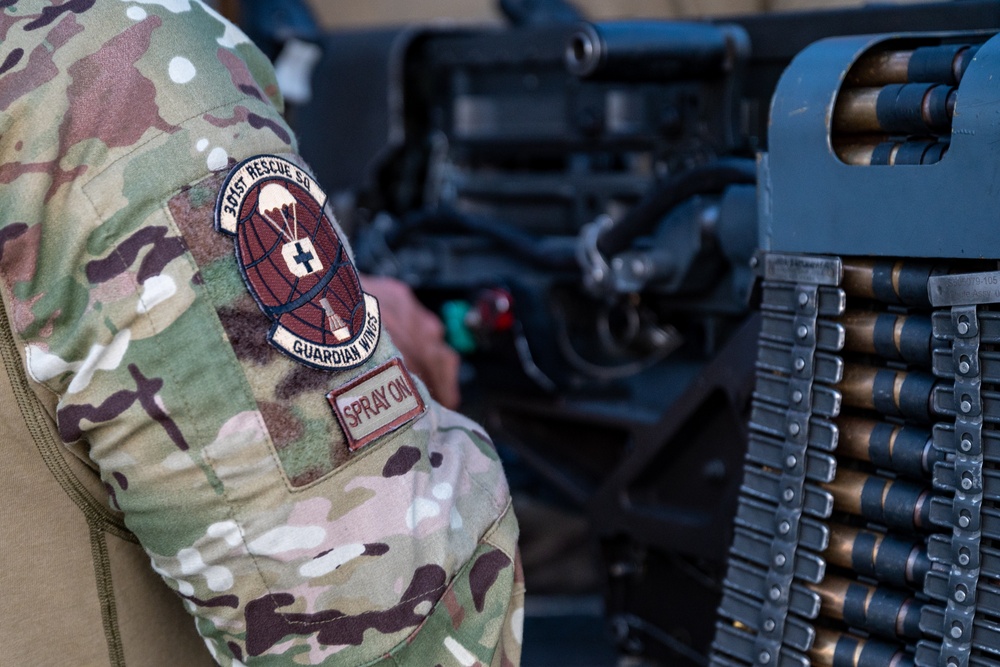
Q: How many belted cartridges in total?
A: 11